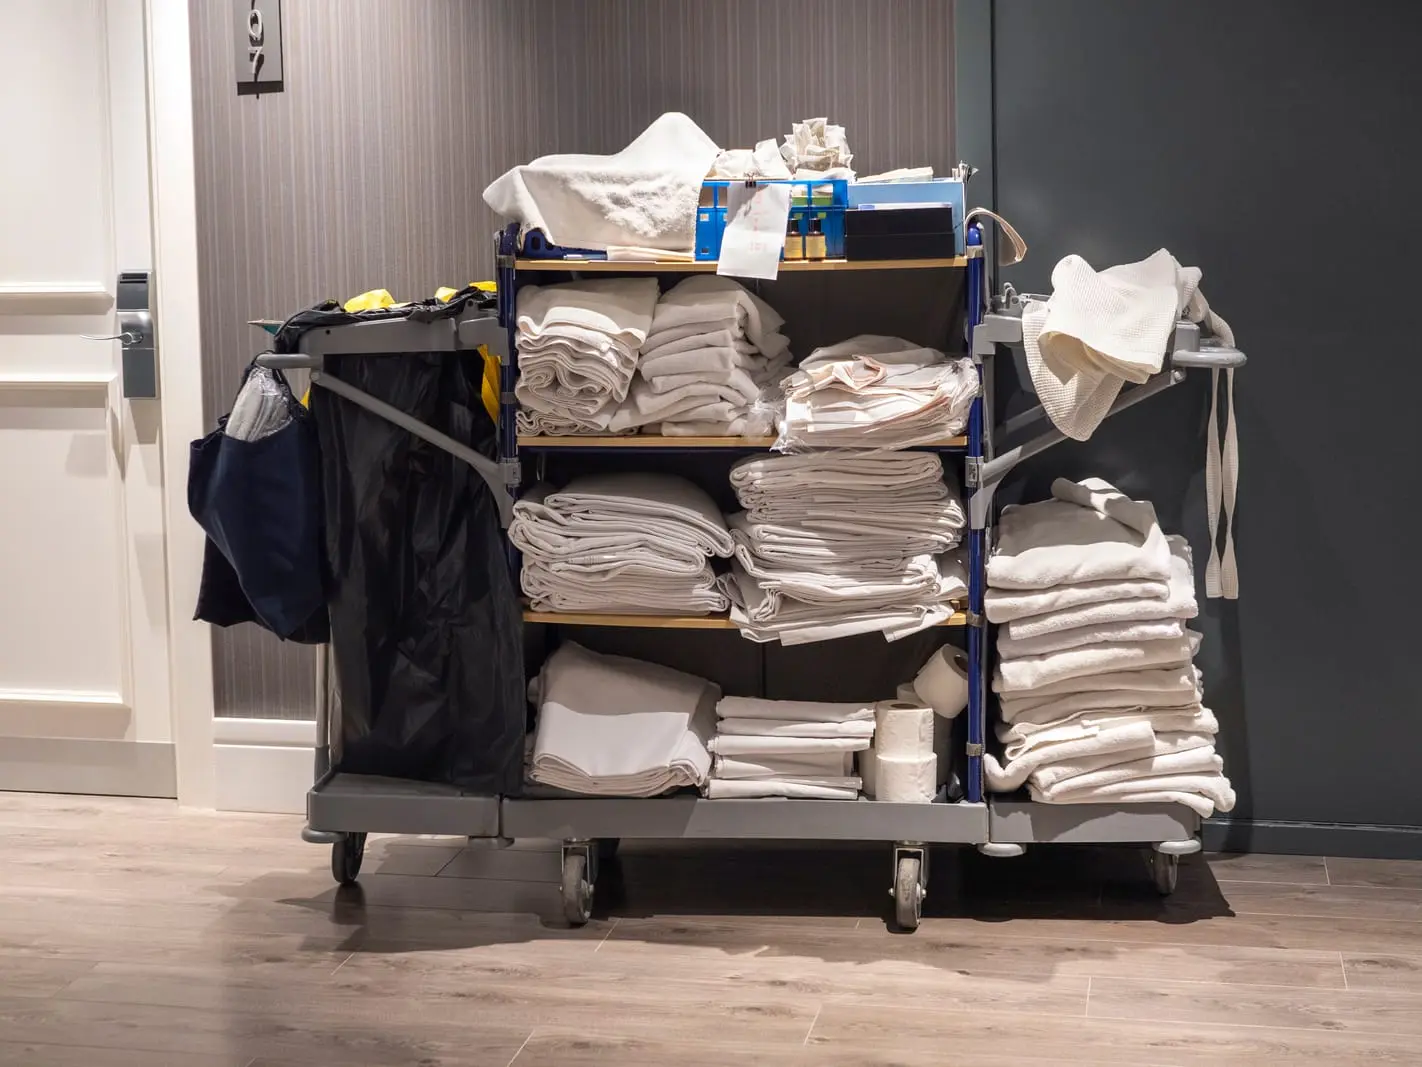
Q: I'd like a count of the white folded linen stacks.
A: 8